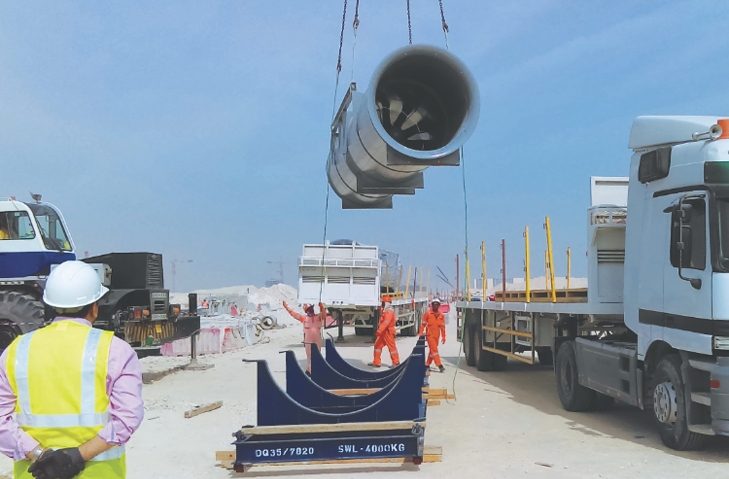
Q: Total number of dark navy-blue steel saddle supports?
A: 4